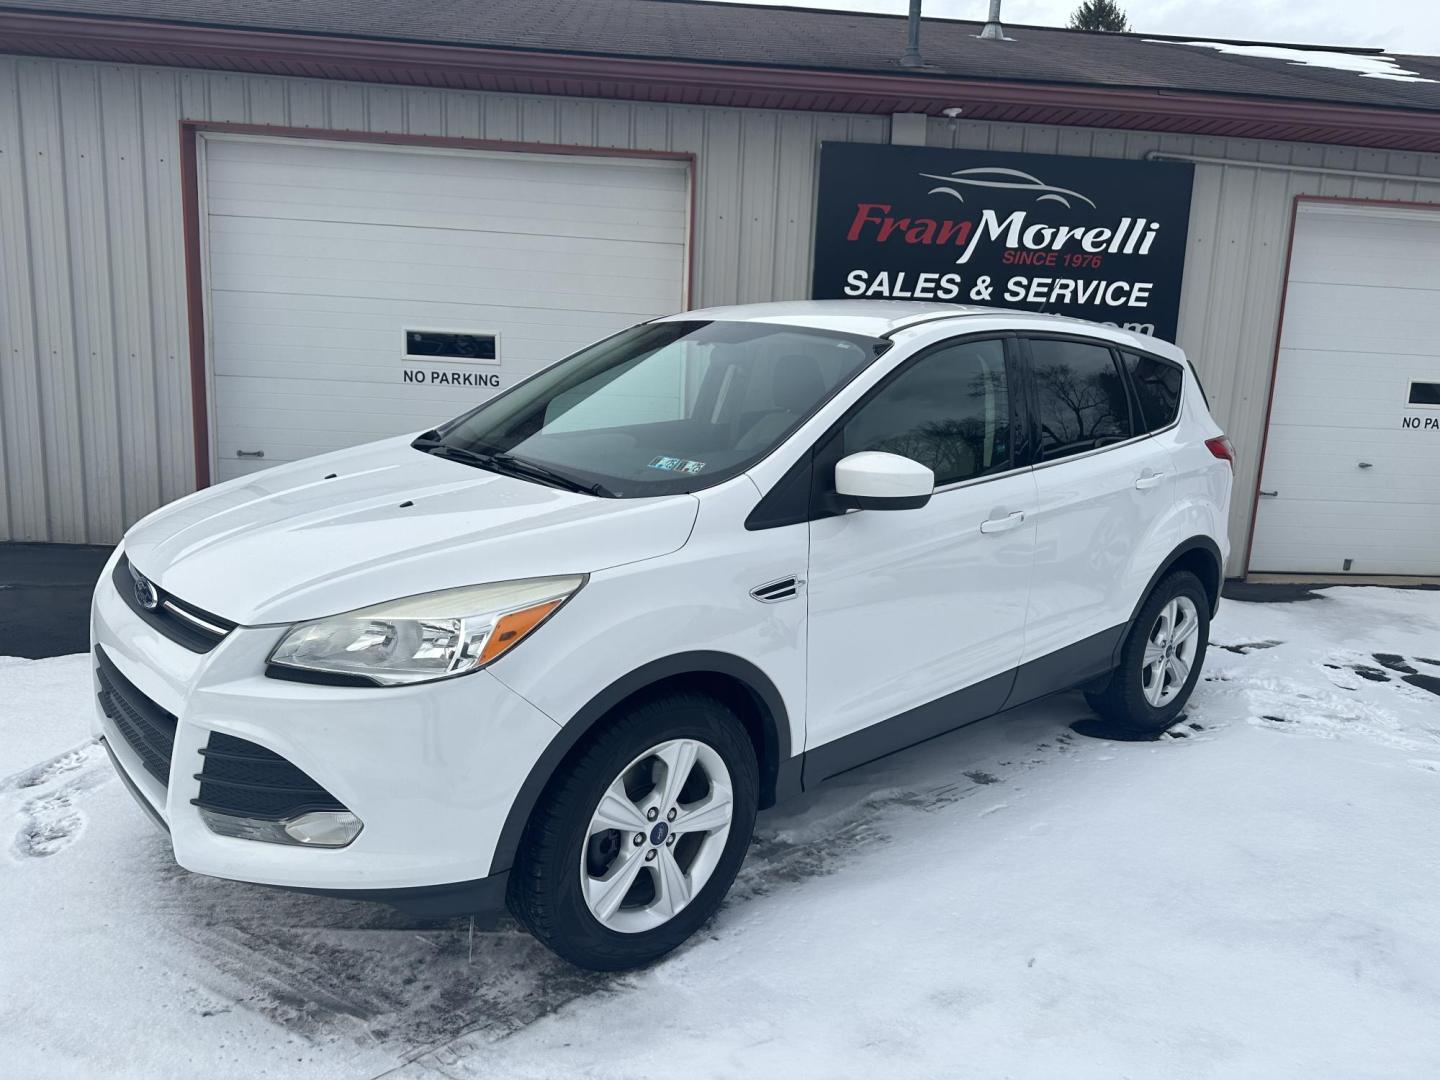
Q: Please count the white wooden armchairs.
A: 0